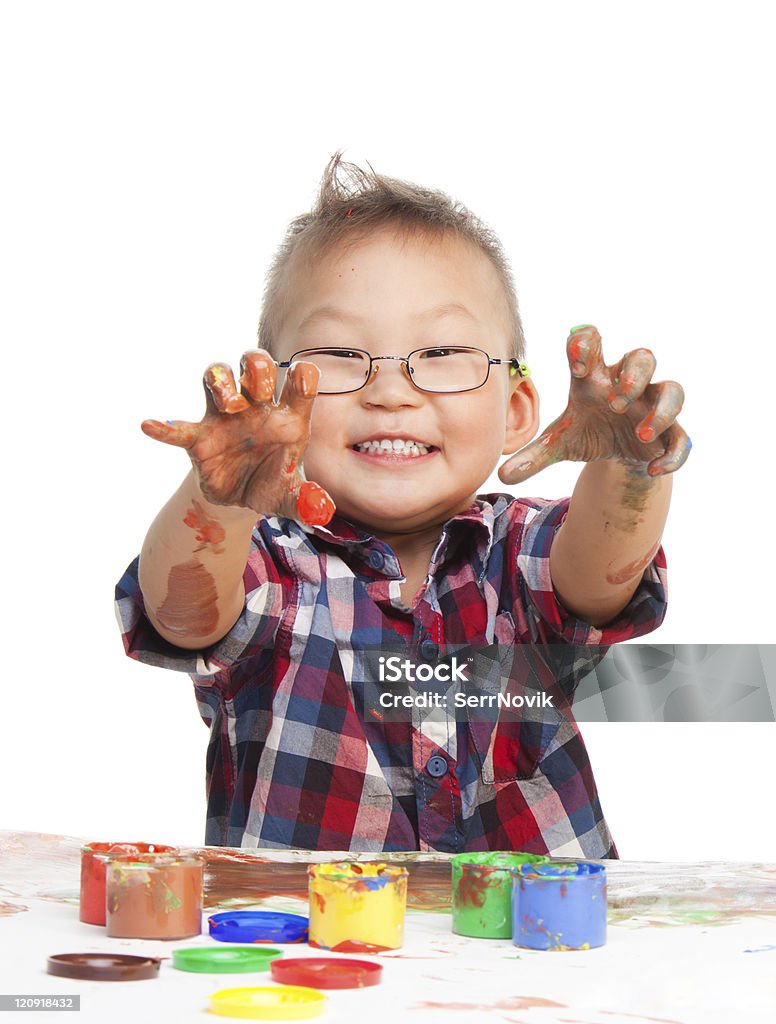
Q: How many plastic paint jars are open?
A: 5